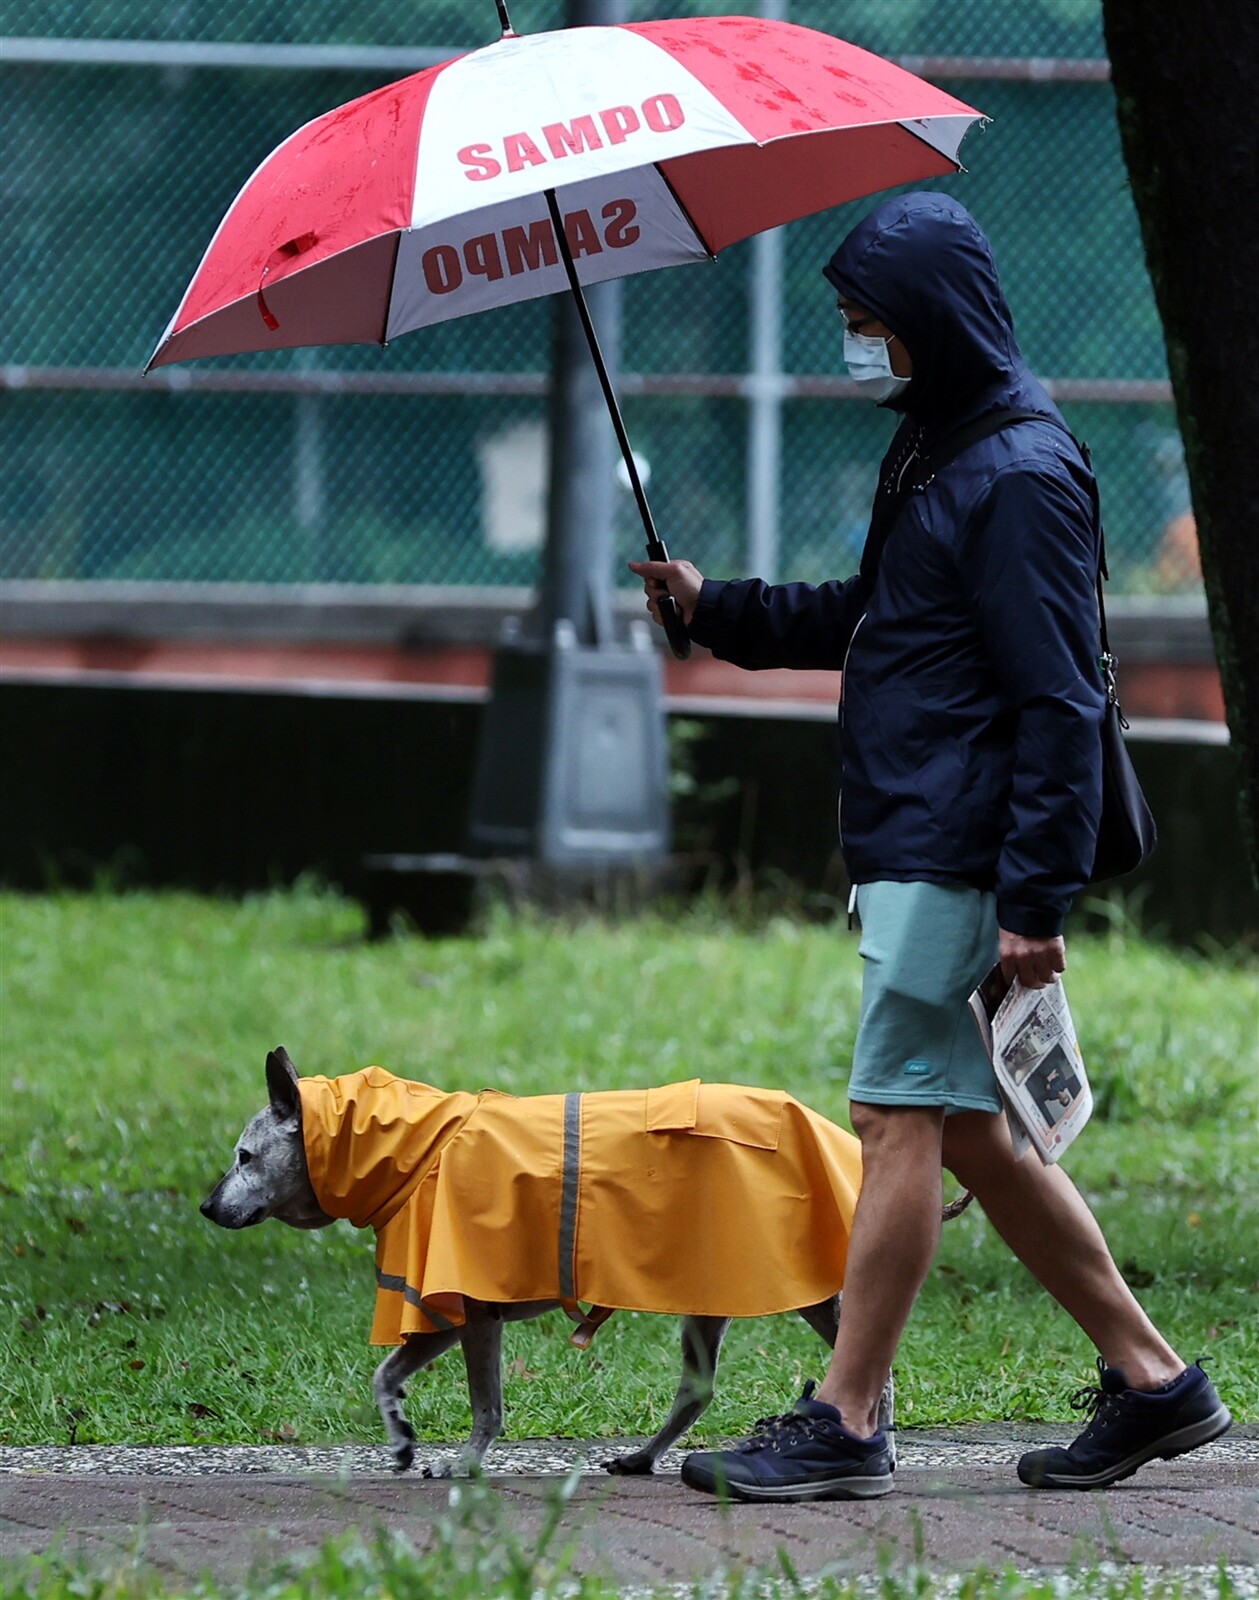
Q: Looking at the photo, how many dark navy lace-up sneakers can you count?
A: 2